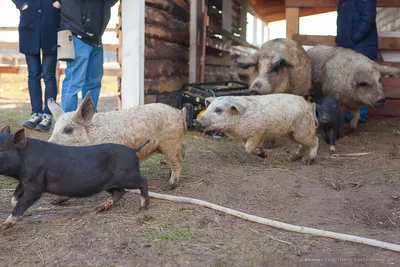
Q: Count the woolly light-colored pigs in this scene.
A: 4